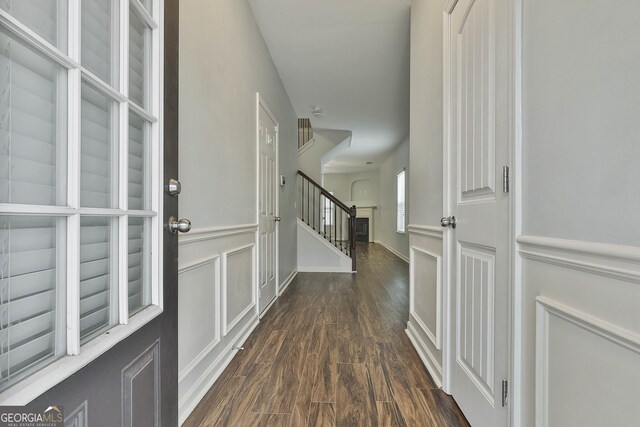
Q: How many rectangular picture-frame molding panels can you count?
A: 4